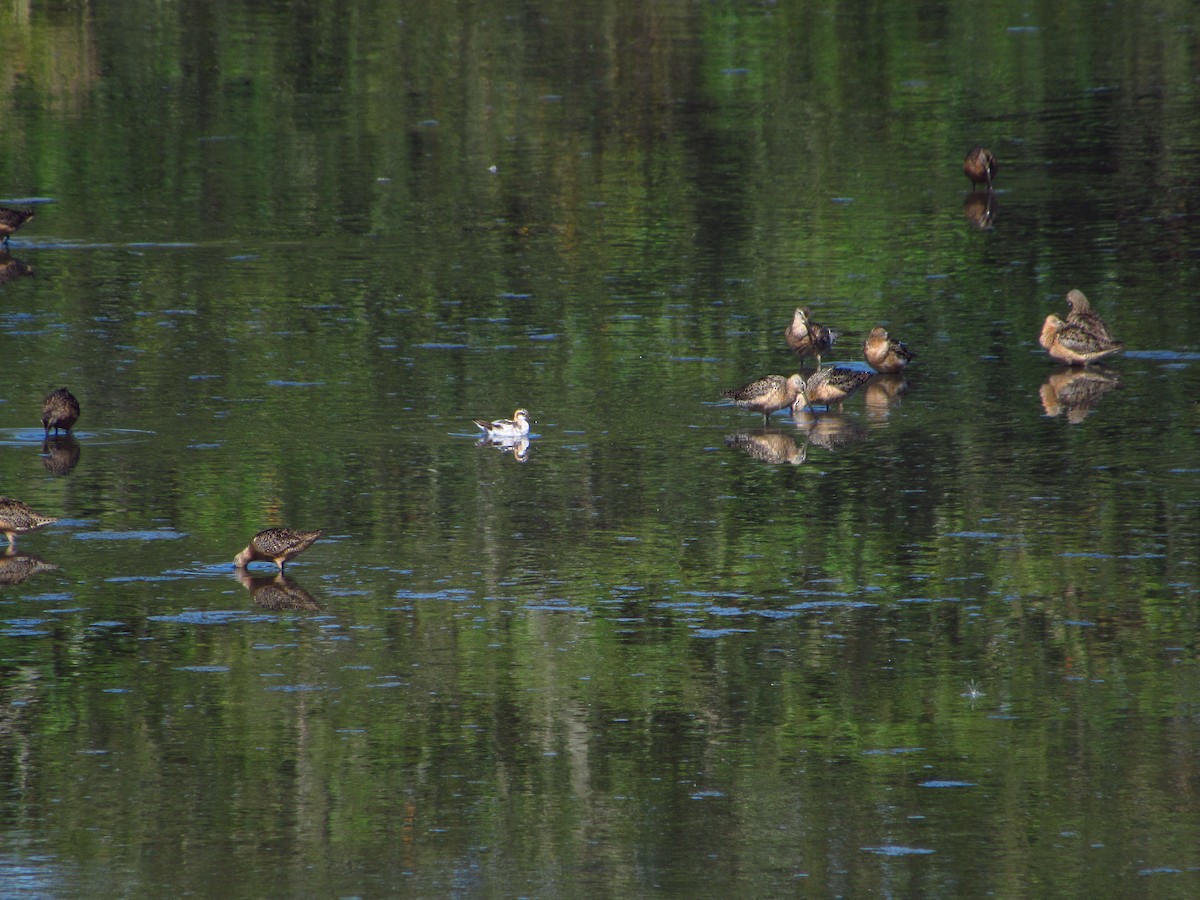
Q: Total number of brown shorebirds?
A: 11